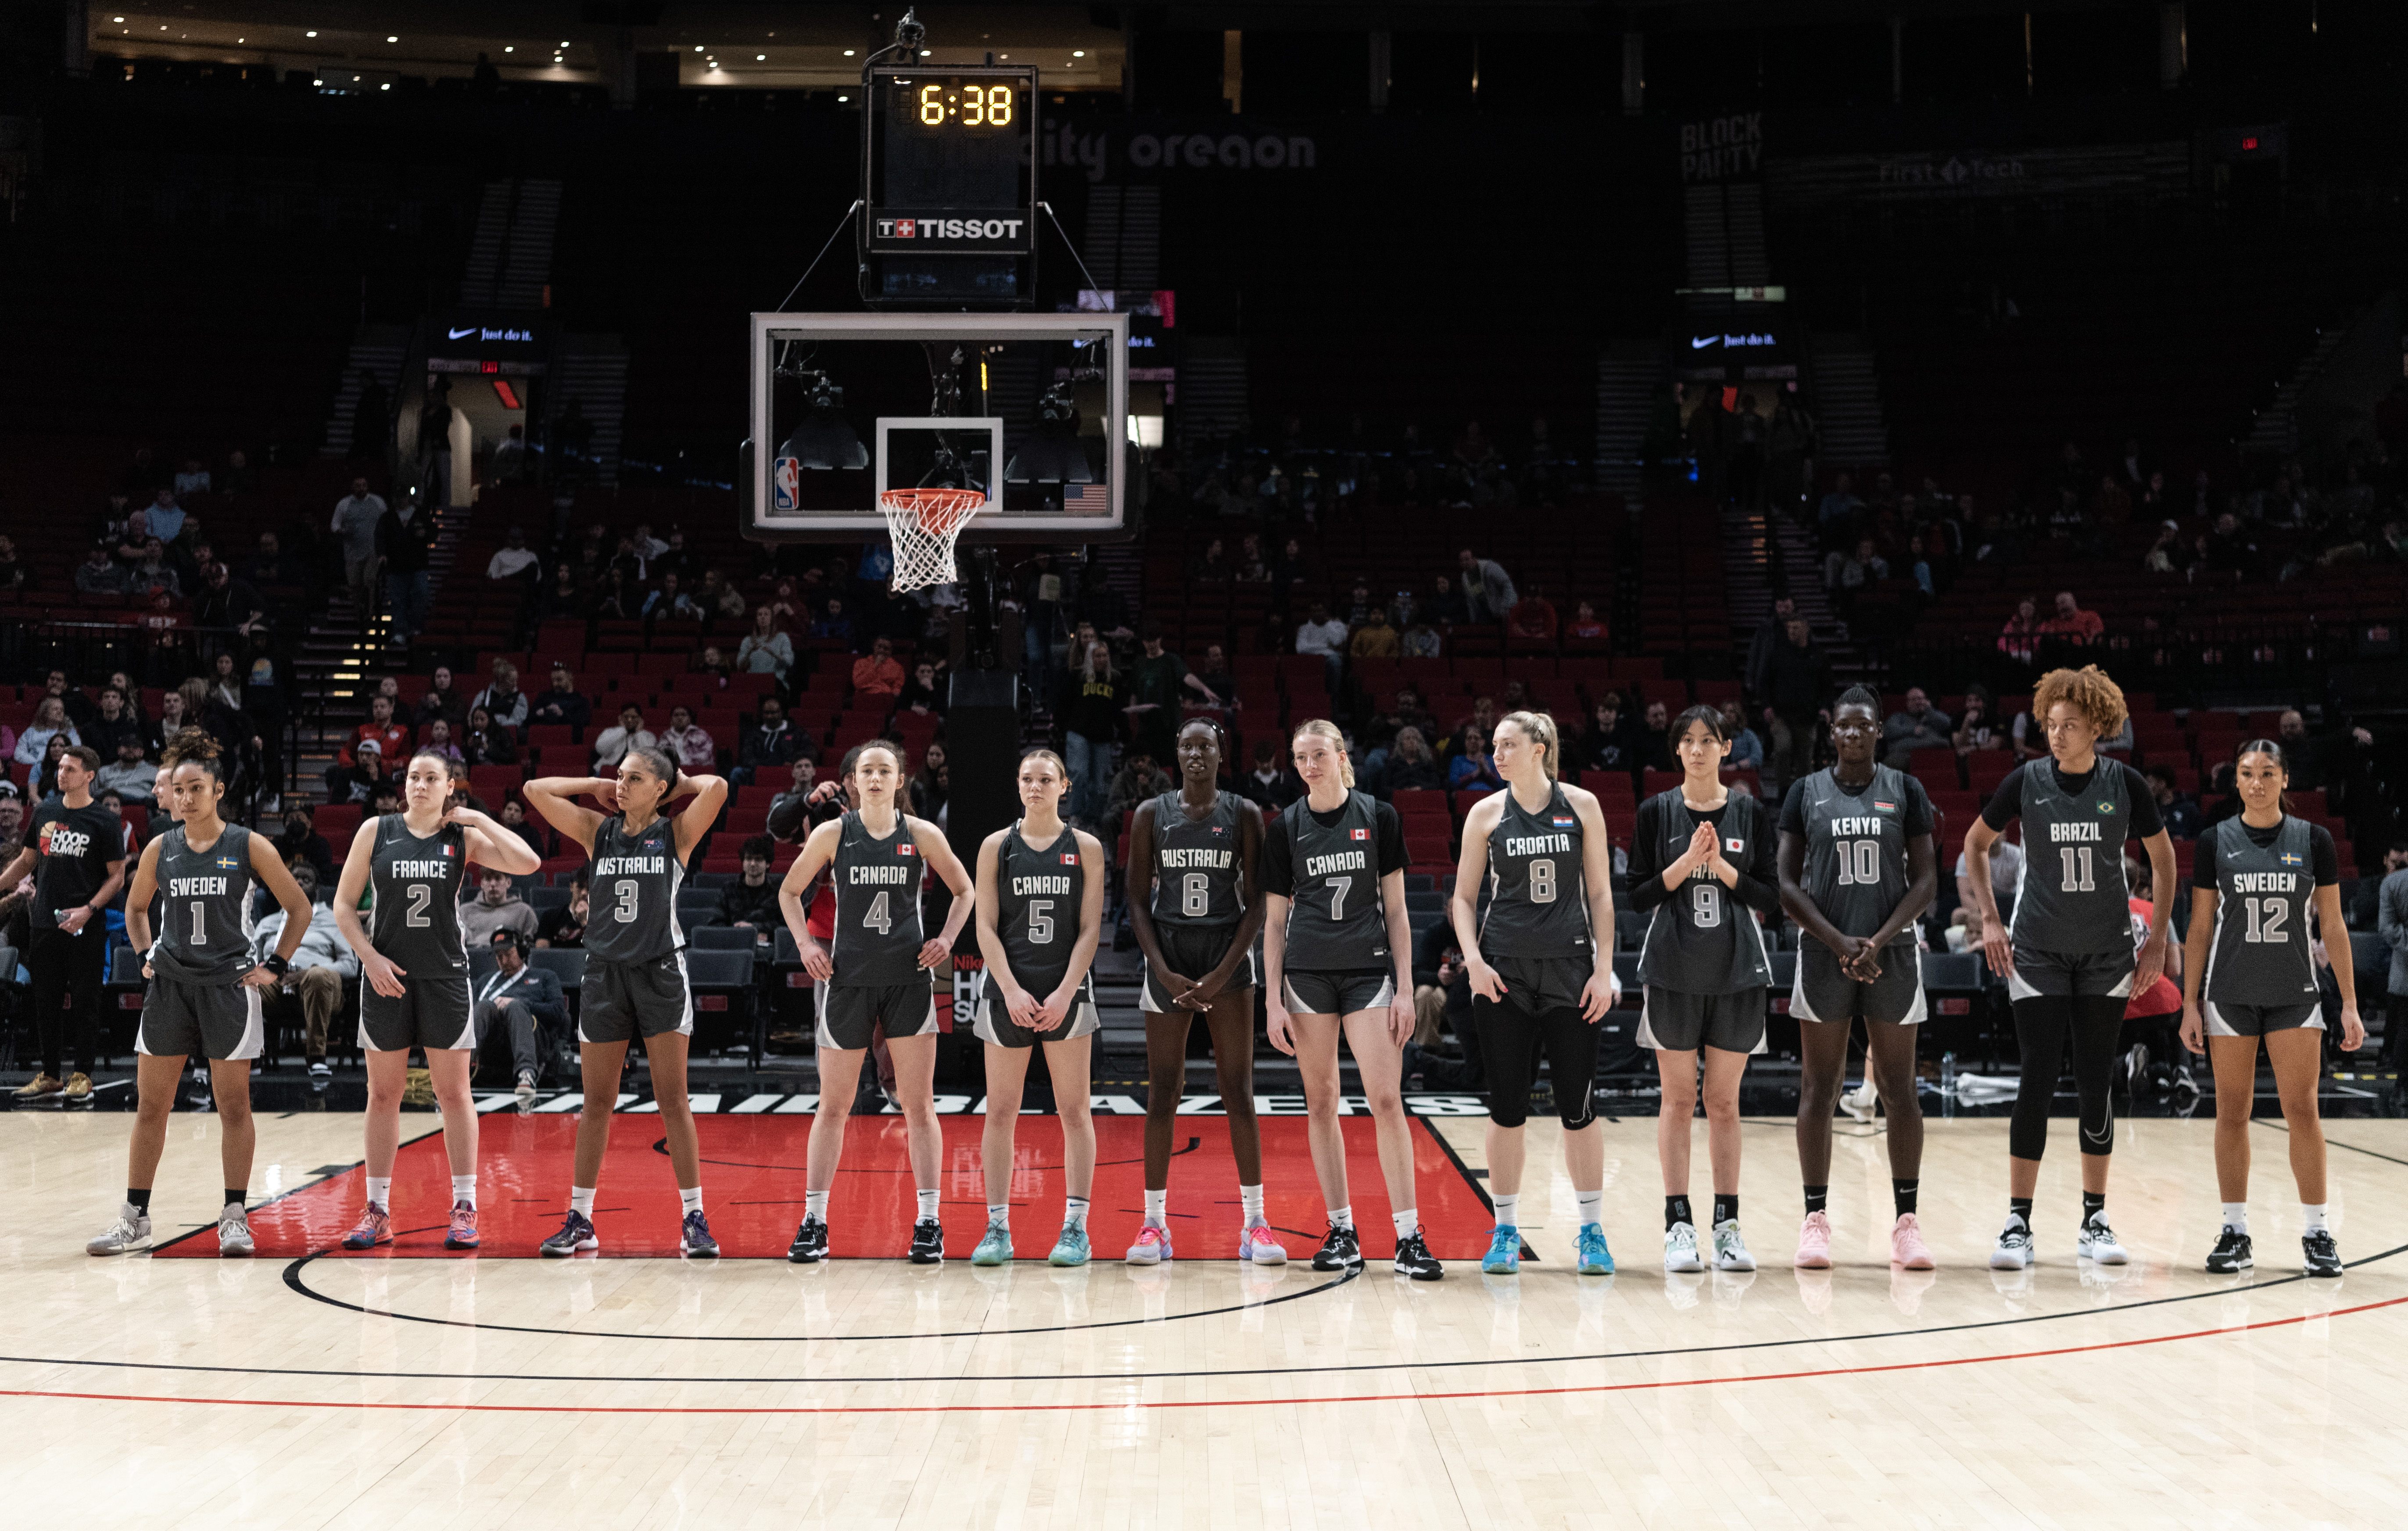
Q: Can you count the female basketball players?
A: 12